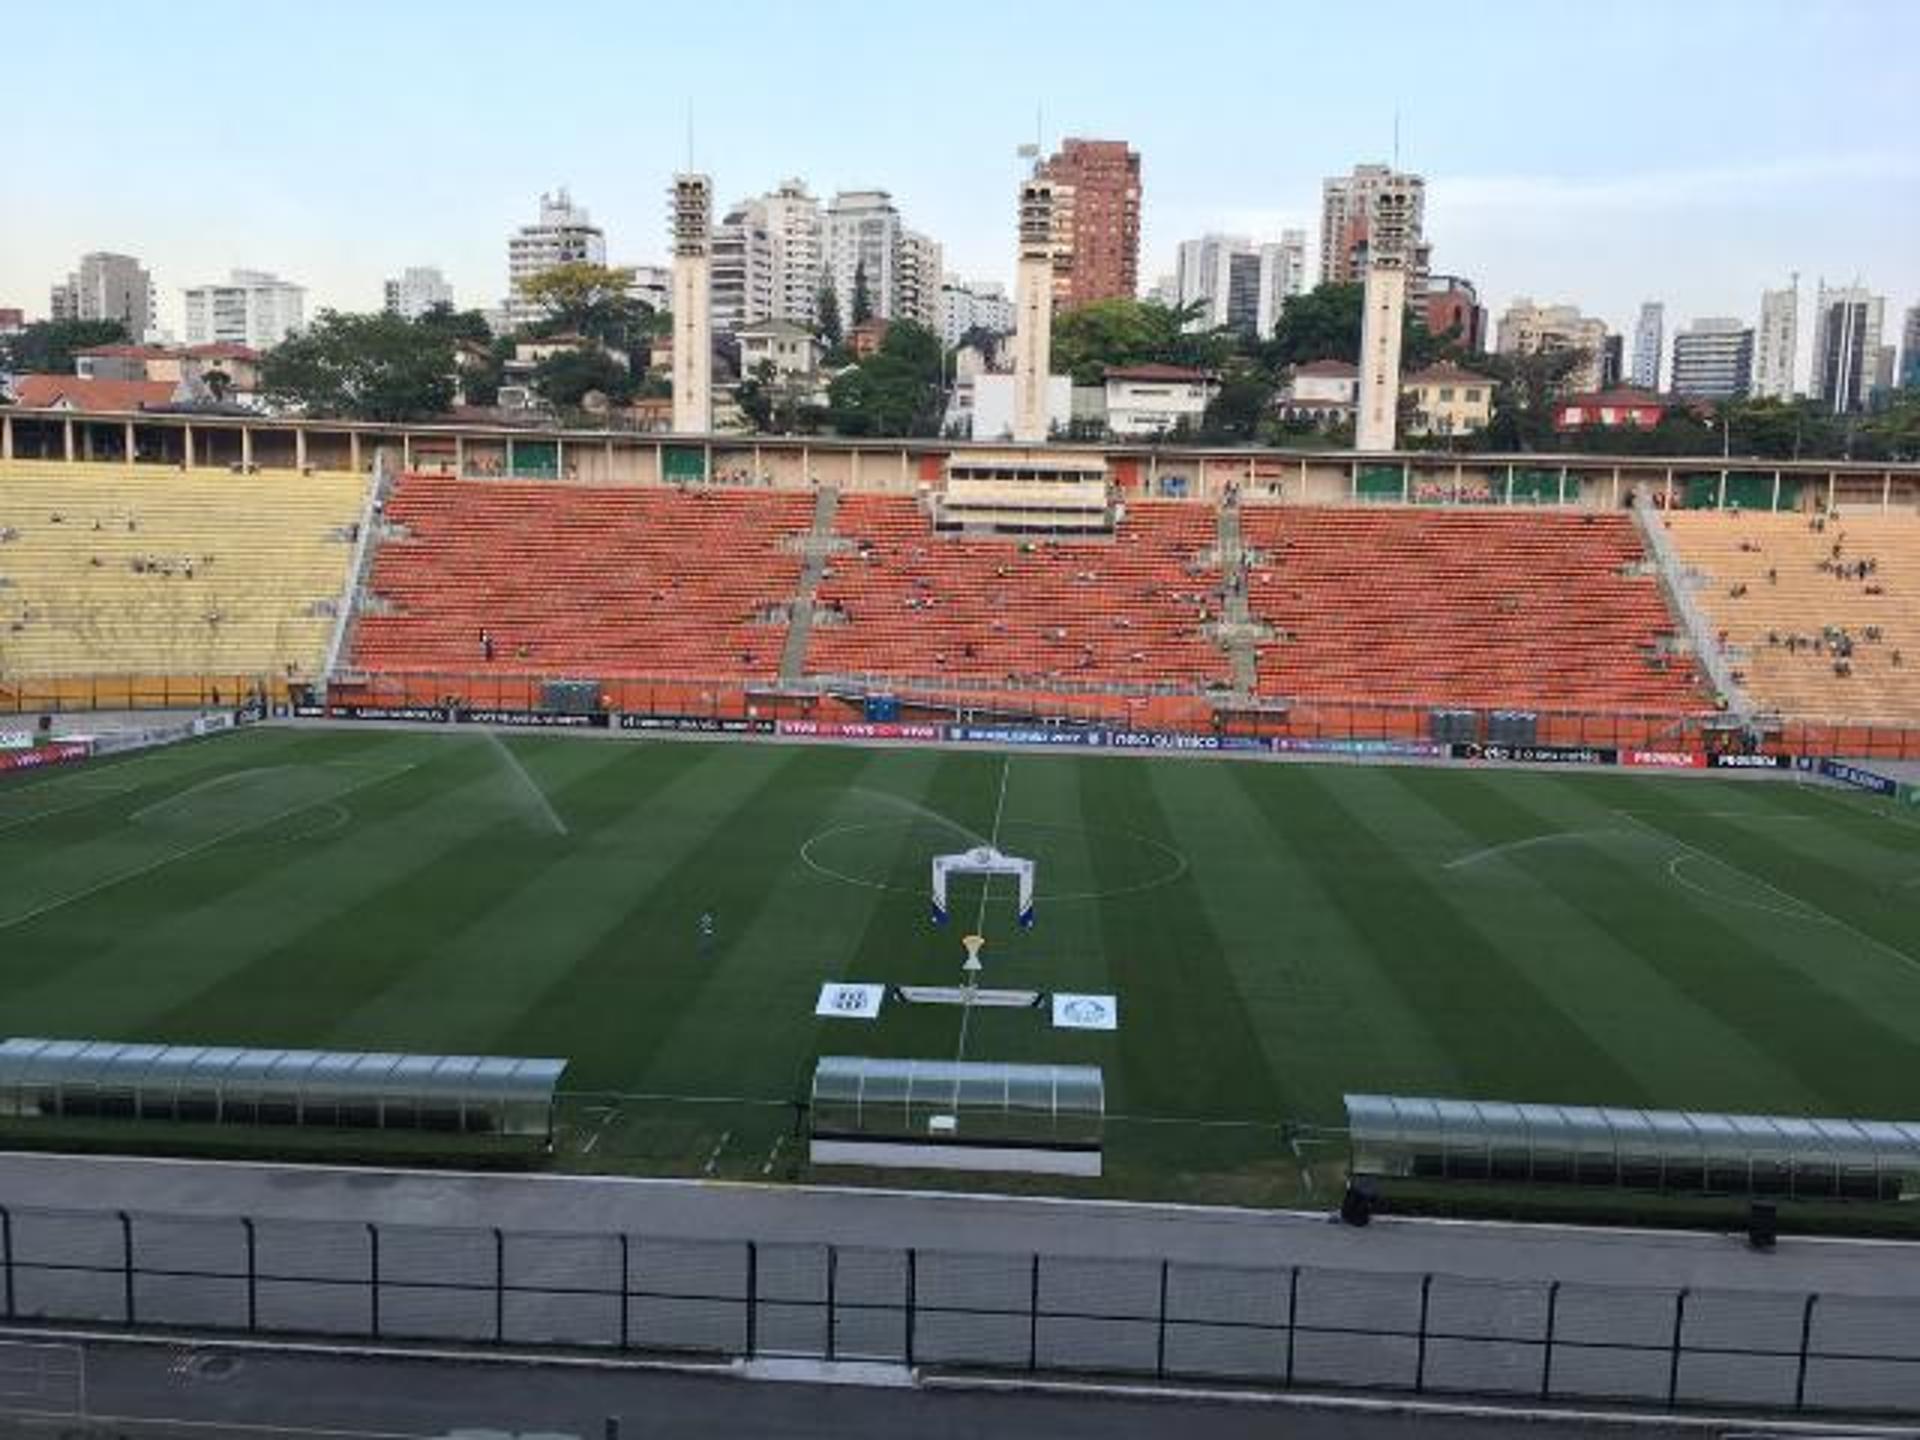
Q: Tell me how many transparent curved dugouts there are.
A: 3